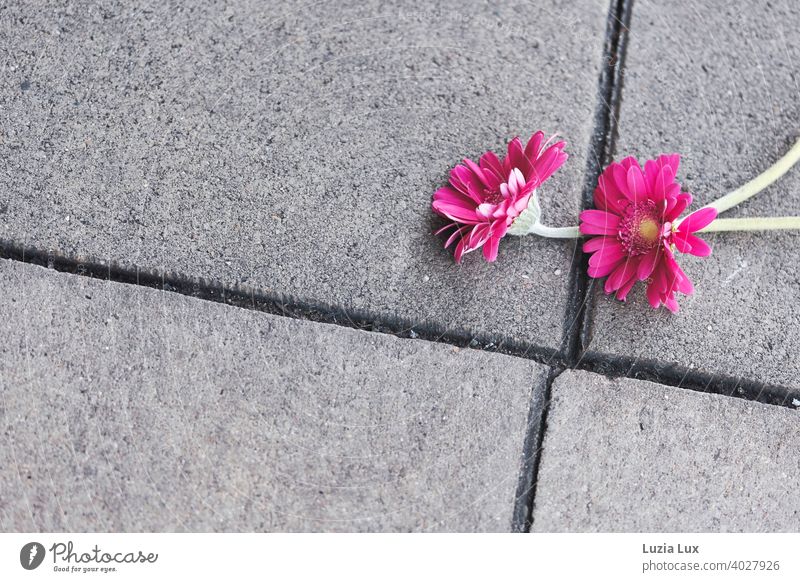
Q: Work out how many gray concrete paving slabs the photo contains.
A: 4